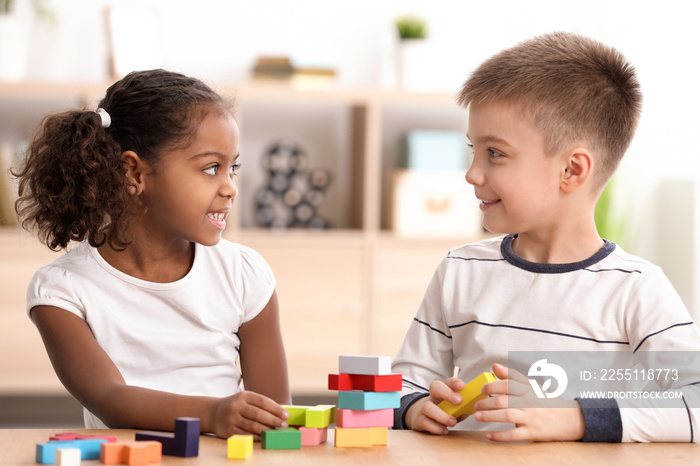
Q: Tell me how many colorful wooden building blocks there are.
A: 15